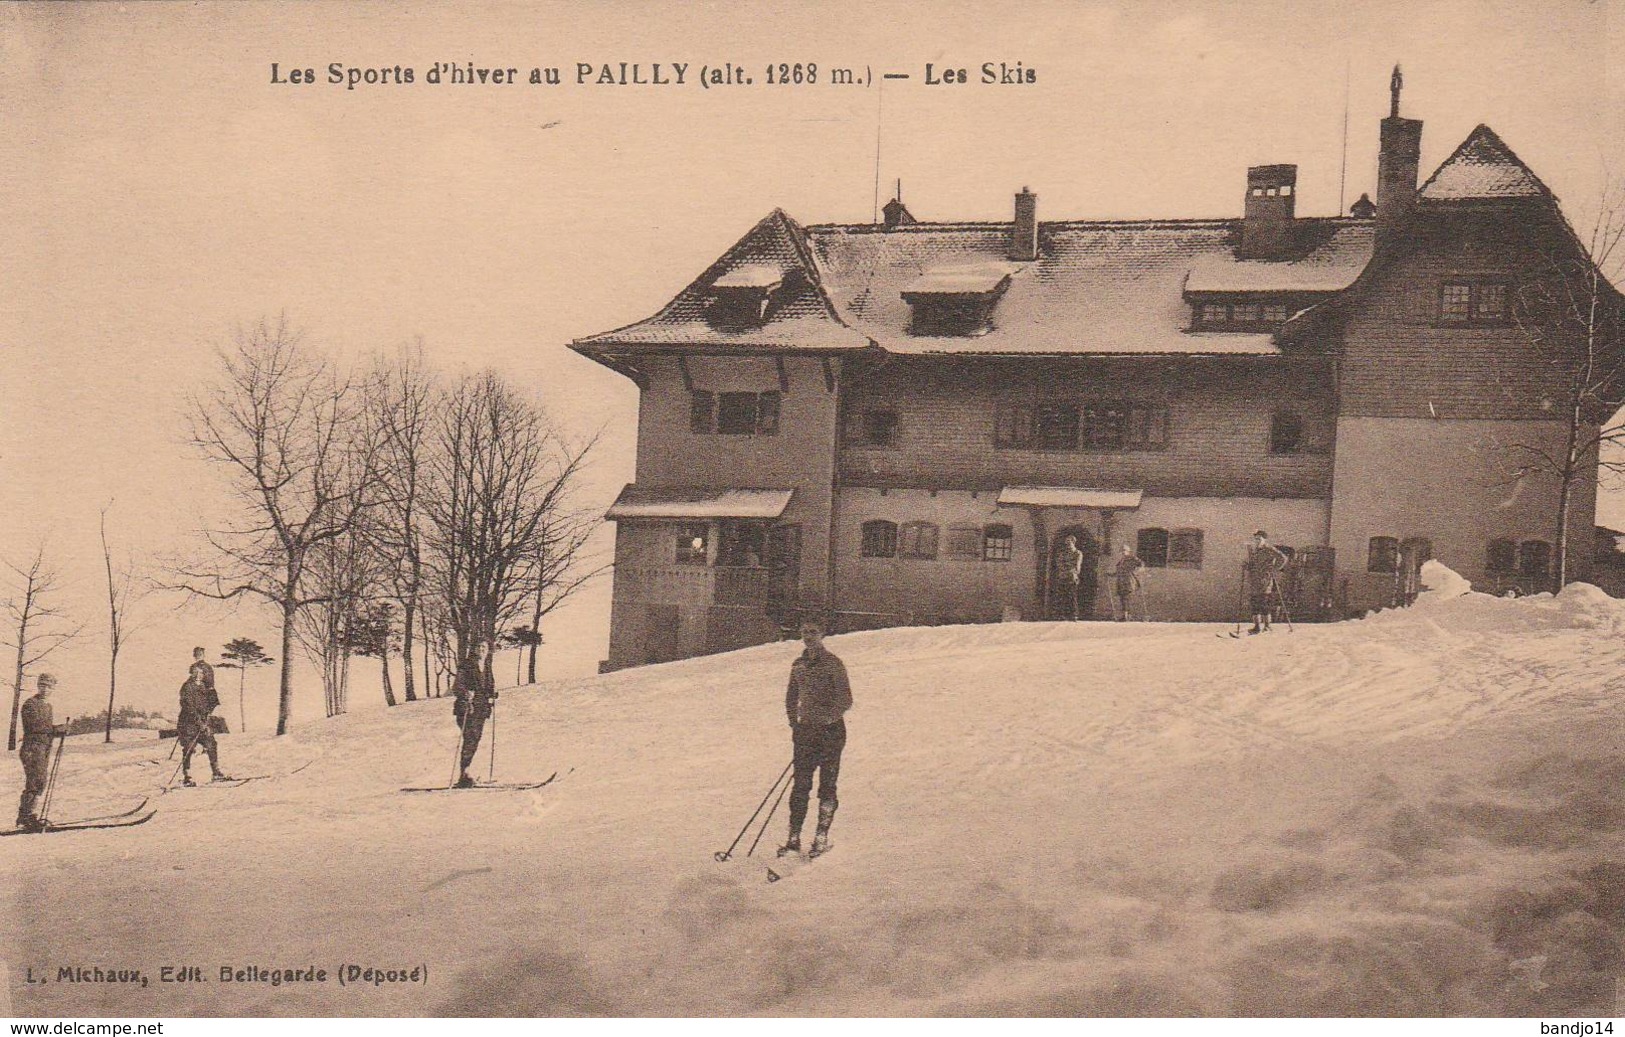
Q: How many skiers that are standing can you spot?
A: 8